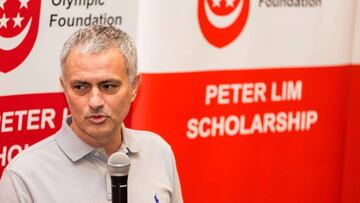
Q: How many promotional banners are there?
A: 2